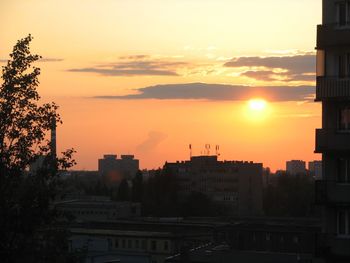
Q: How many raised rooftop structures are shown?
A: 3